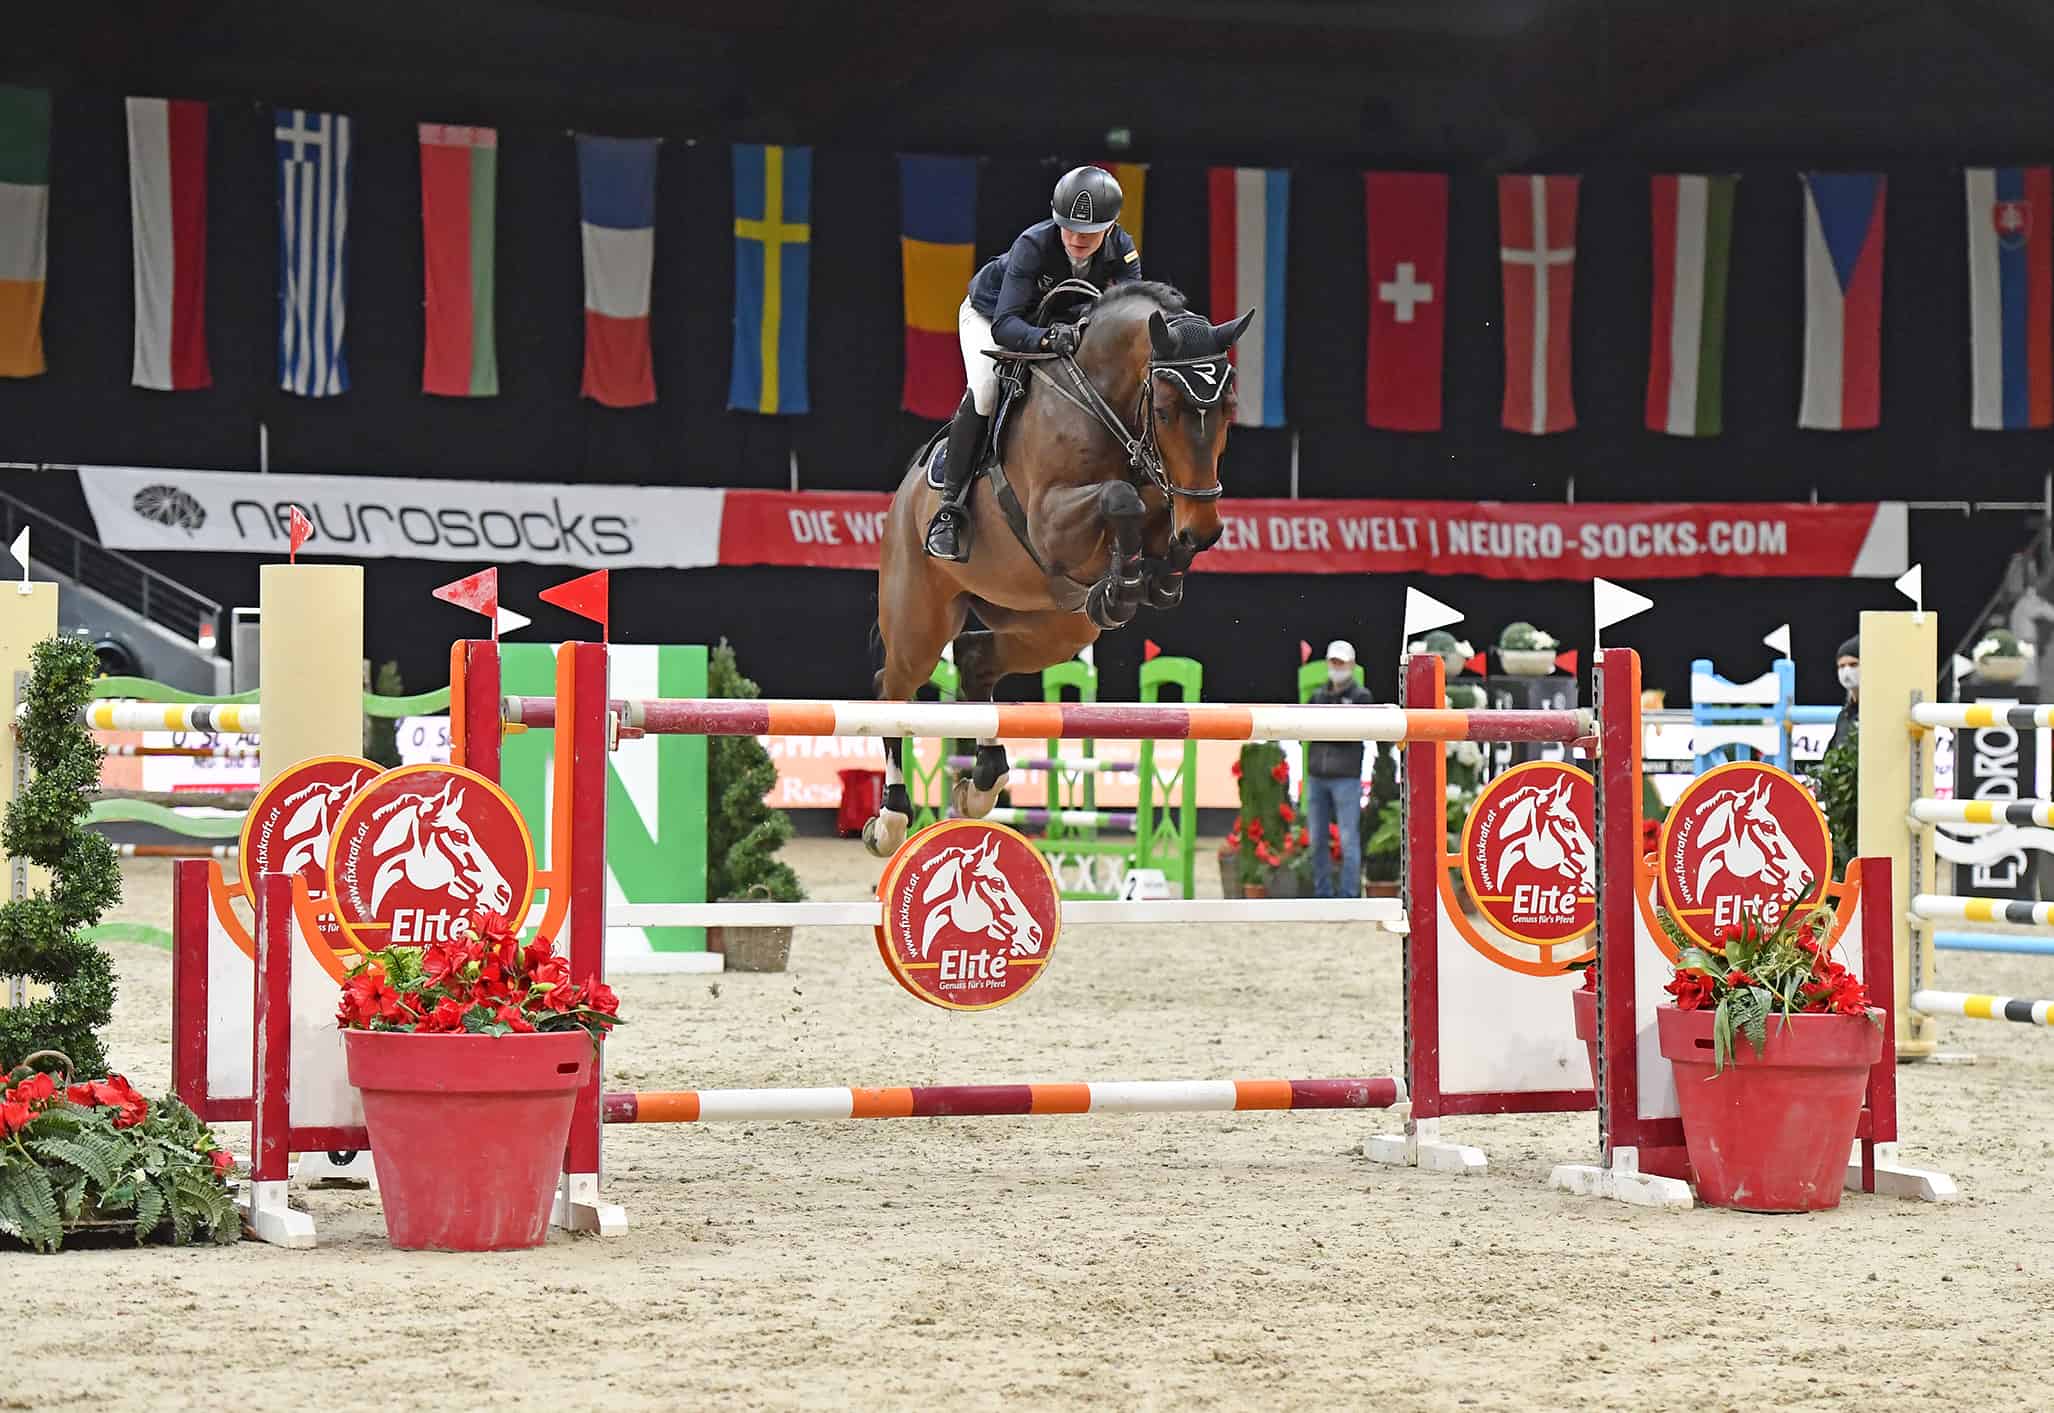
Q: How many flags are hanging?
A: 14